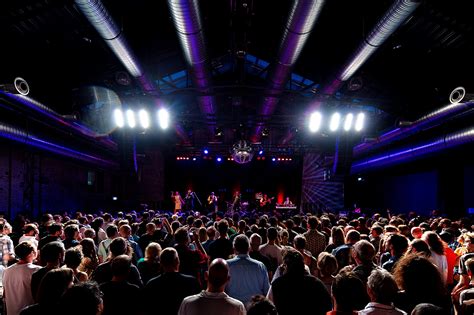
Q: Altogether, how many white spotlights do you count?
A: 8